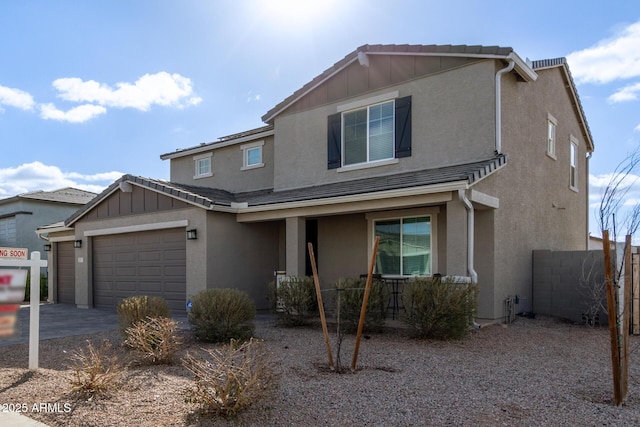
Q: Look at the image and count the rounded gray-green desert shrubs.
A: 5